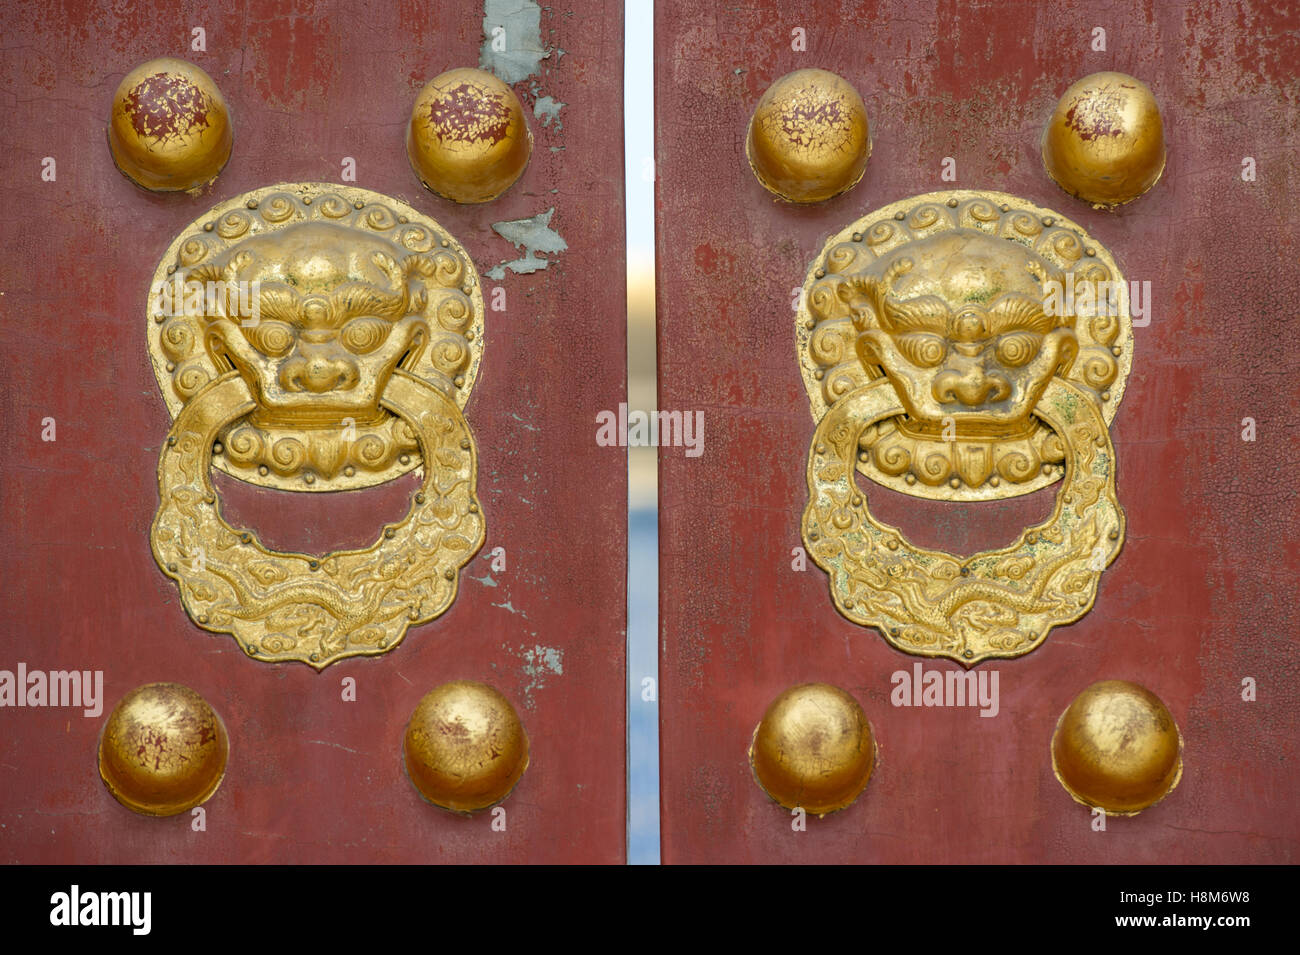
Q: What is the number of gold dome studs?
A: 8